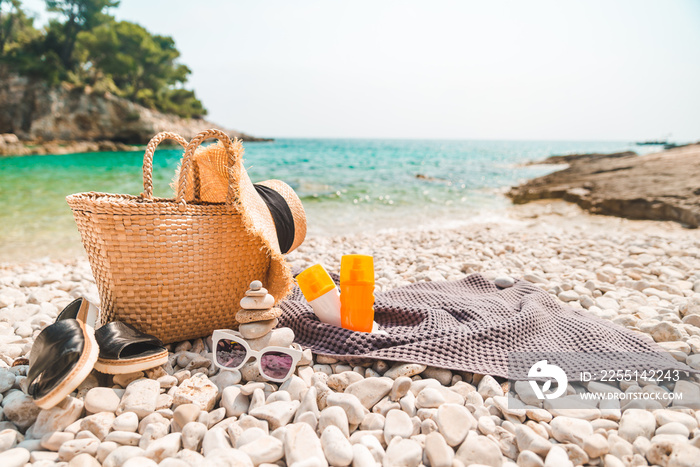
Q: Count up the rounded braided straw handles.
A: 2